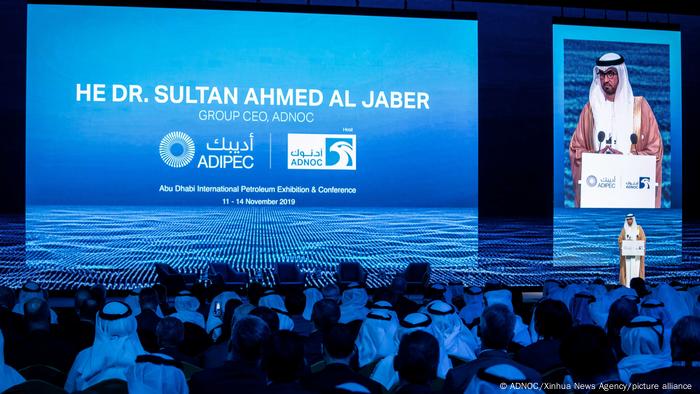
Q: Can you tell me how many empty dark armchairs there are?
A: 5